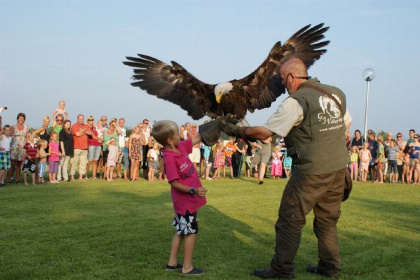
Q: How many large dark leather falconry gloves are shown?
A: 2